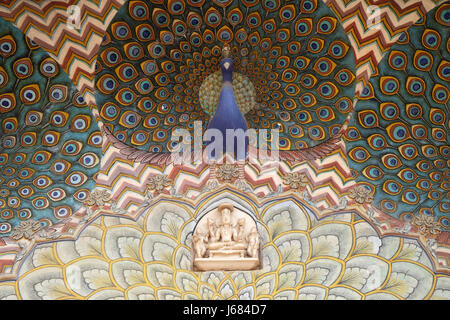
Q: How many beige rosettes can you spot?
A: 7